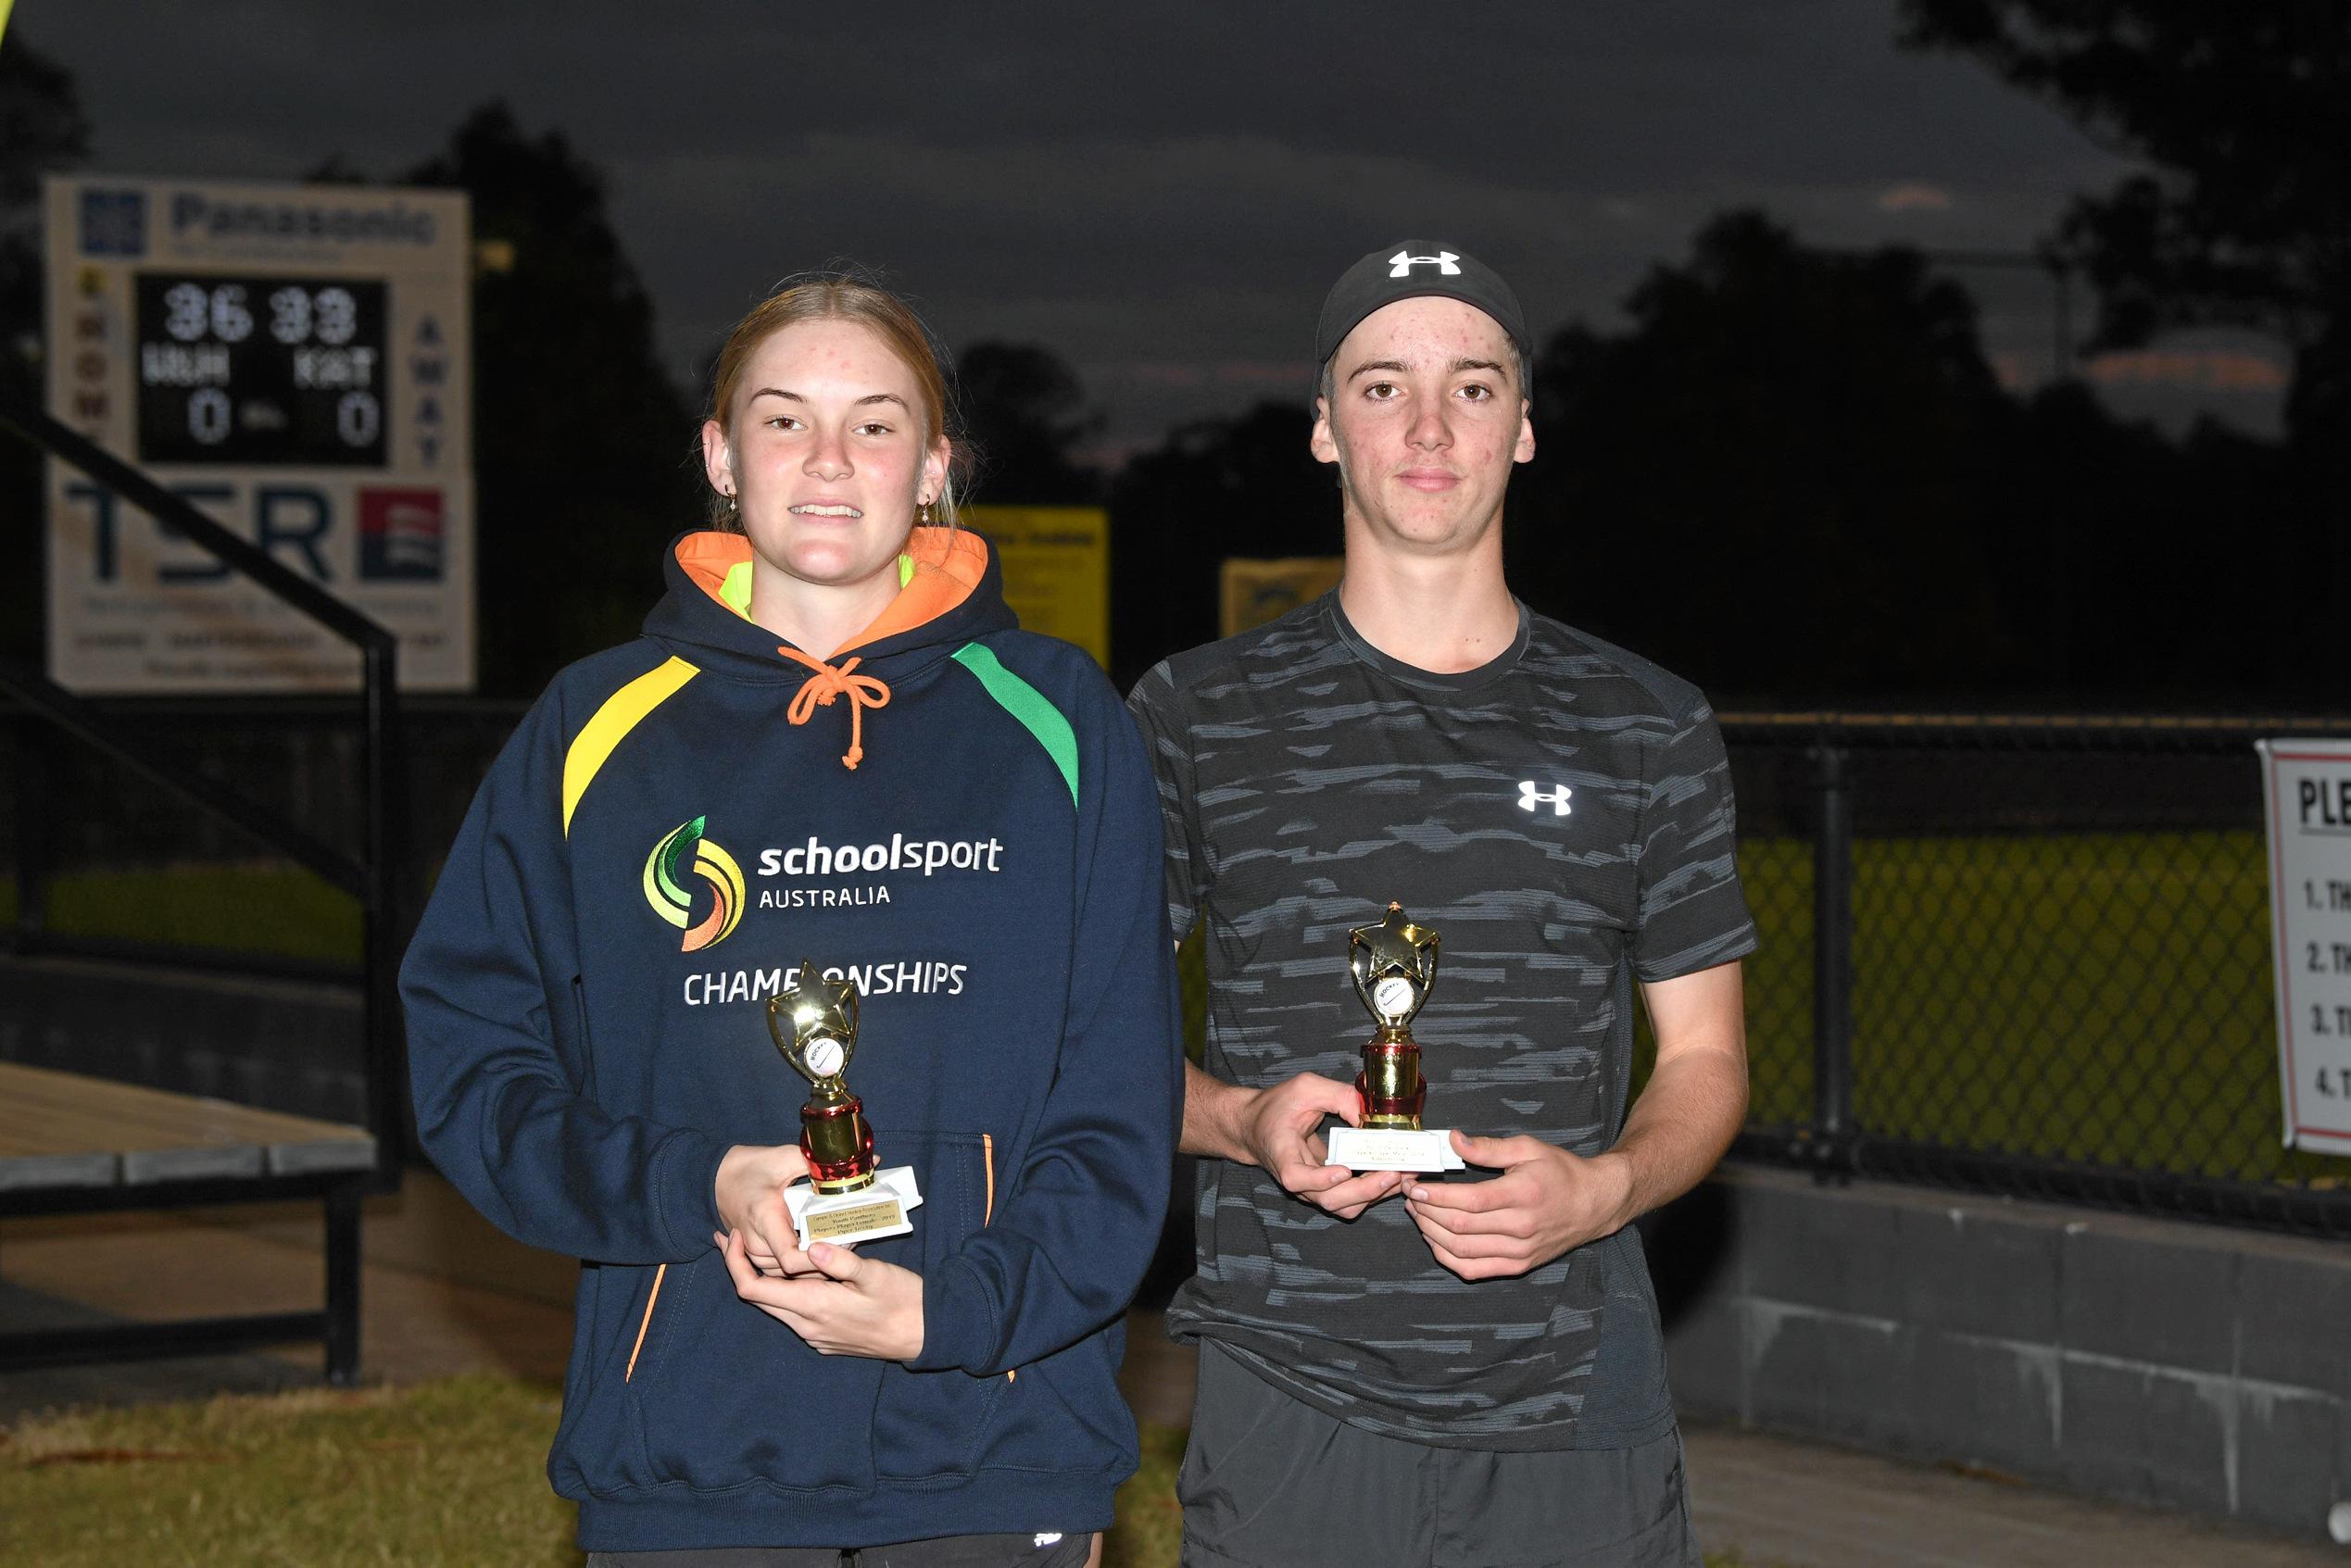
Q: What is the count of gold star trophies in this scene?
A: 2